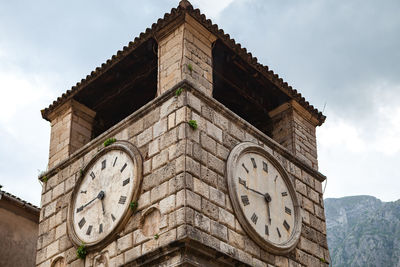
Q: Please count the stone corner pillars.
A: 3